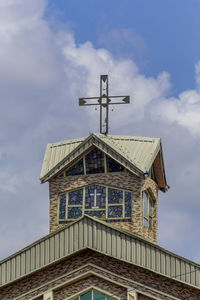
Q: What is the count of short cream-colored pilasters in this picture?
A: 2